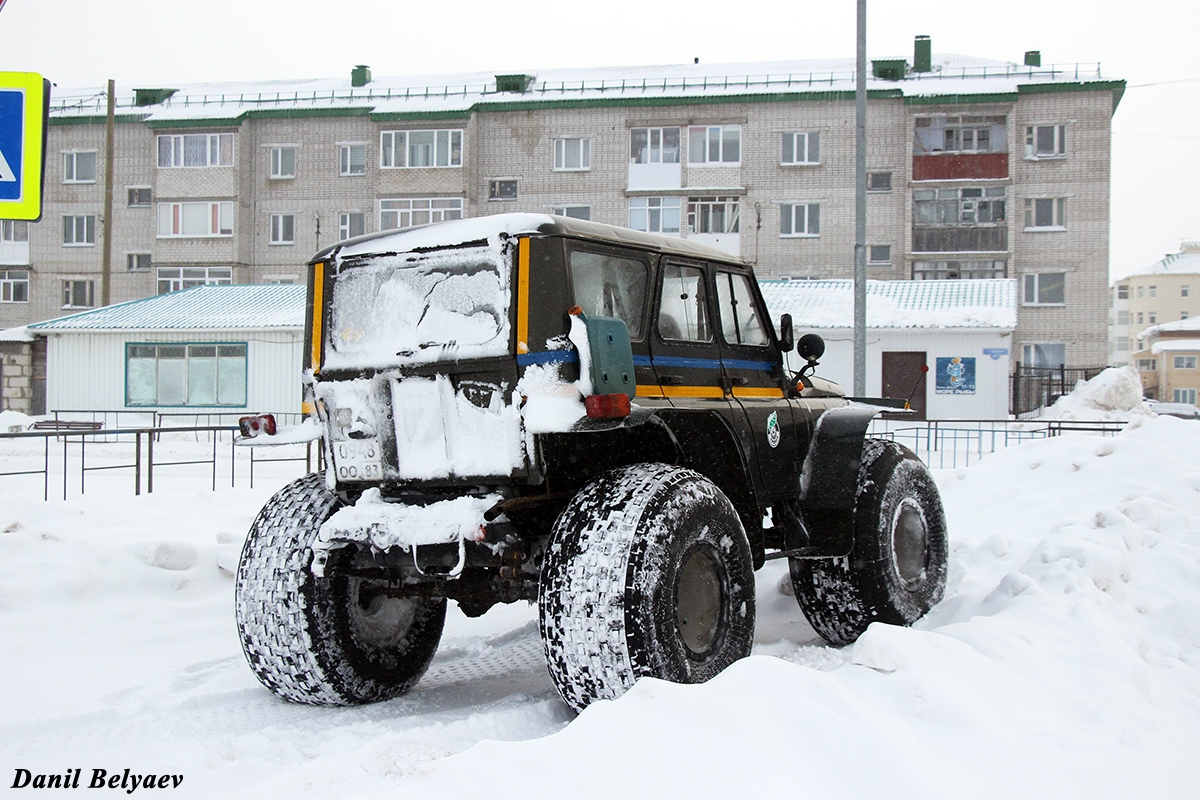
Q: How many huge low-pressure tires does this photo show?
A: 3